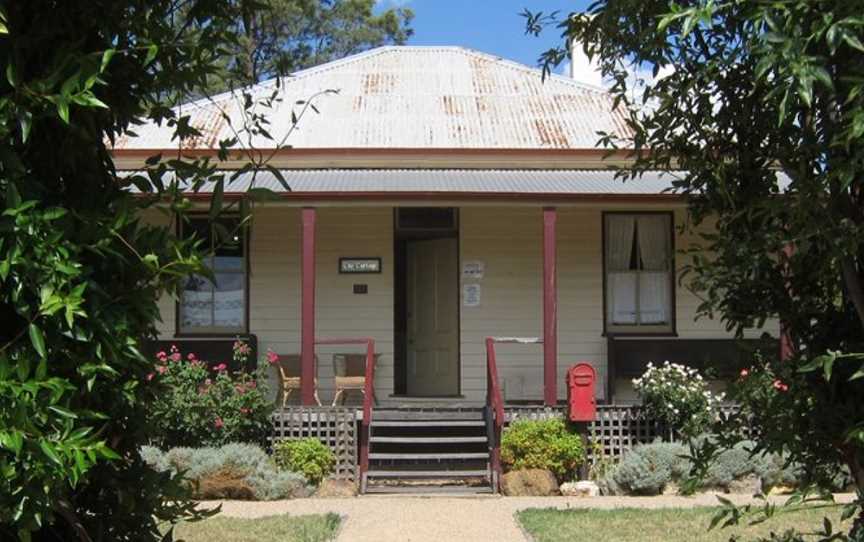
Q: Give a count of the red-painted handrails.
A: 2